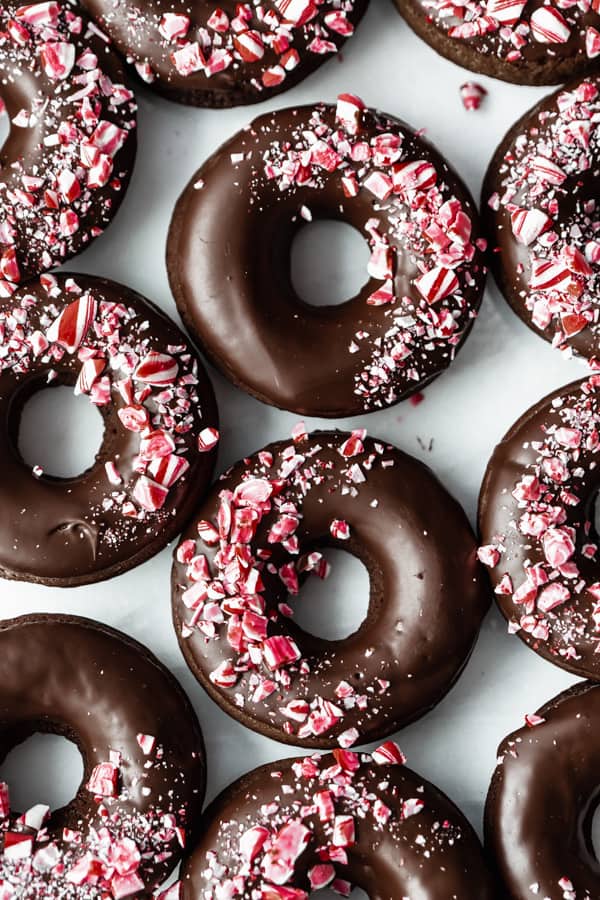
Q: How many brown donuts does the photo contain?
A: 11